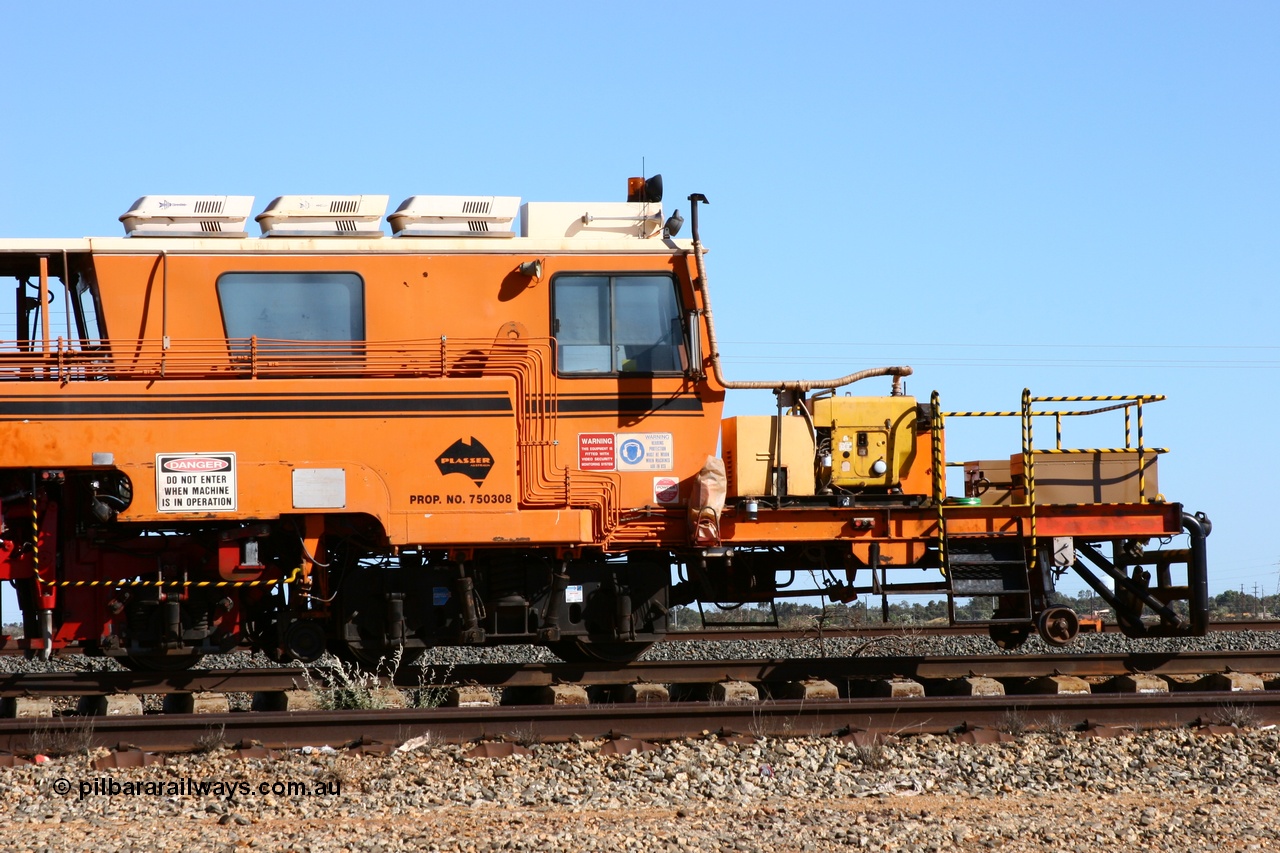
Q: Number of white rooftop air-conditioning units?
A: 3